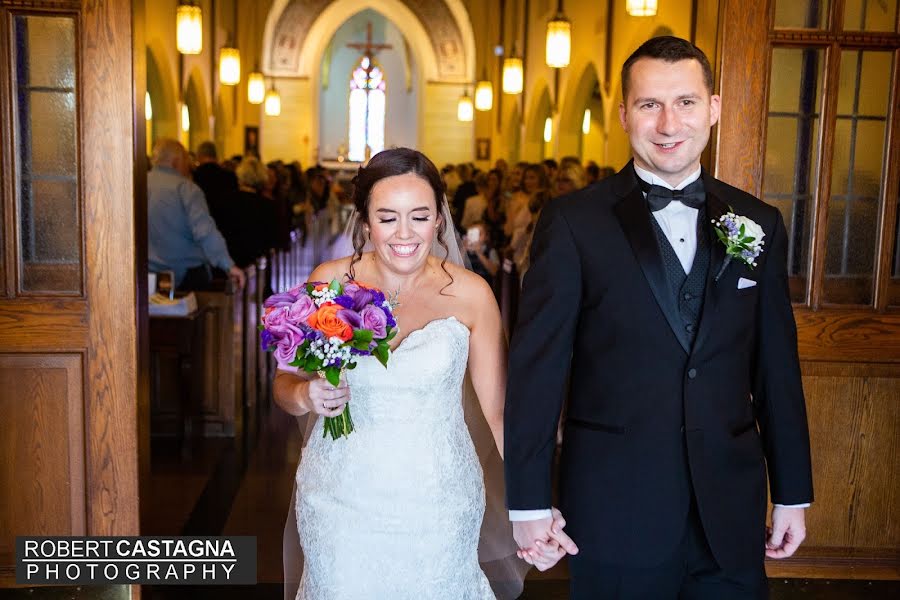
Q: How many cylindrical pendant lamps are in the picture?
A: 9